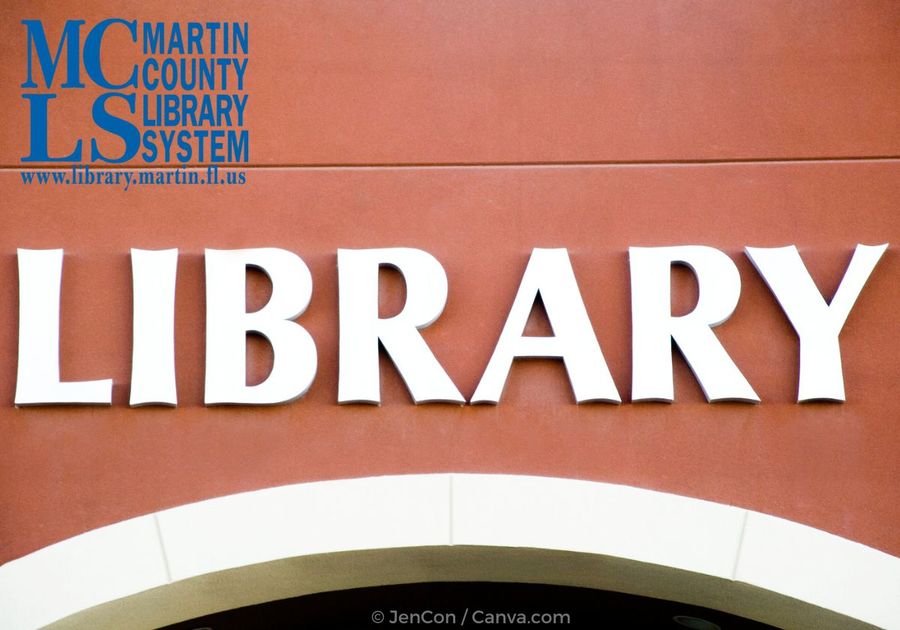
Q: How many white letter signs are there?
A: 7